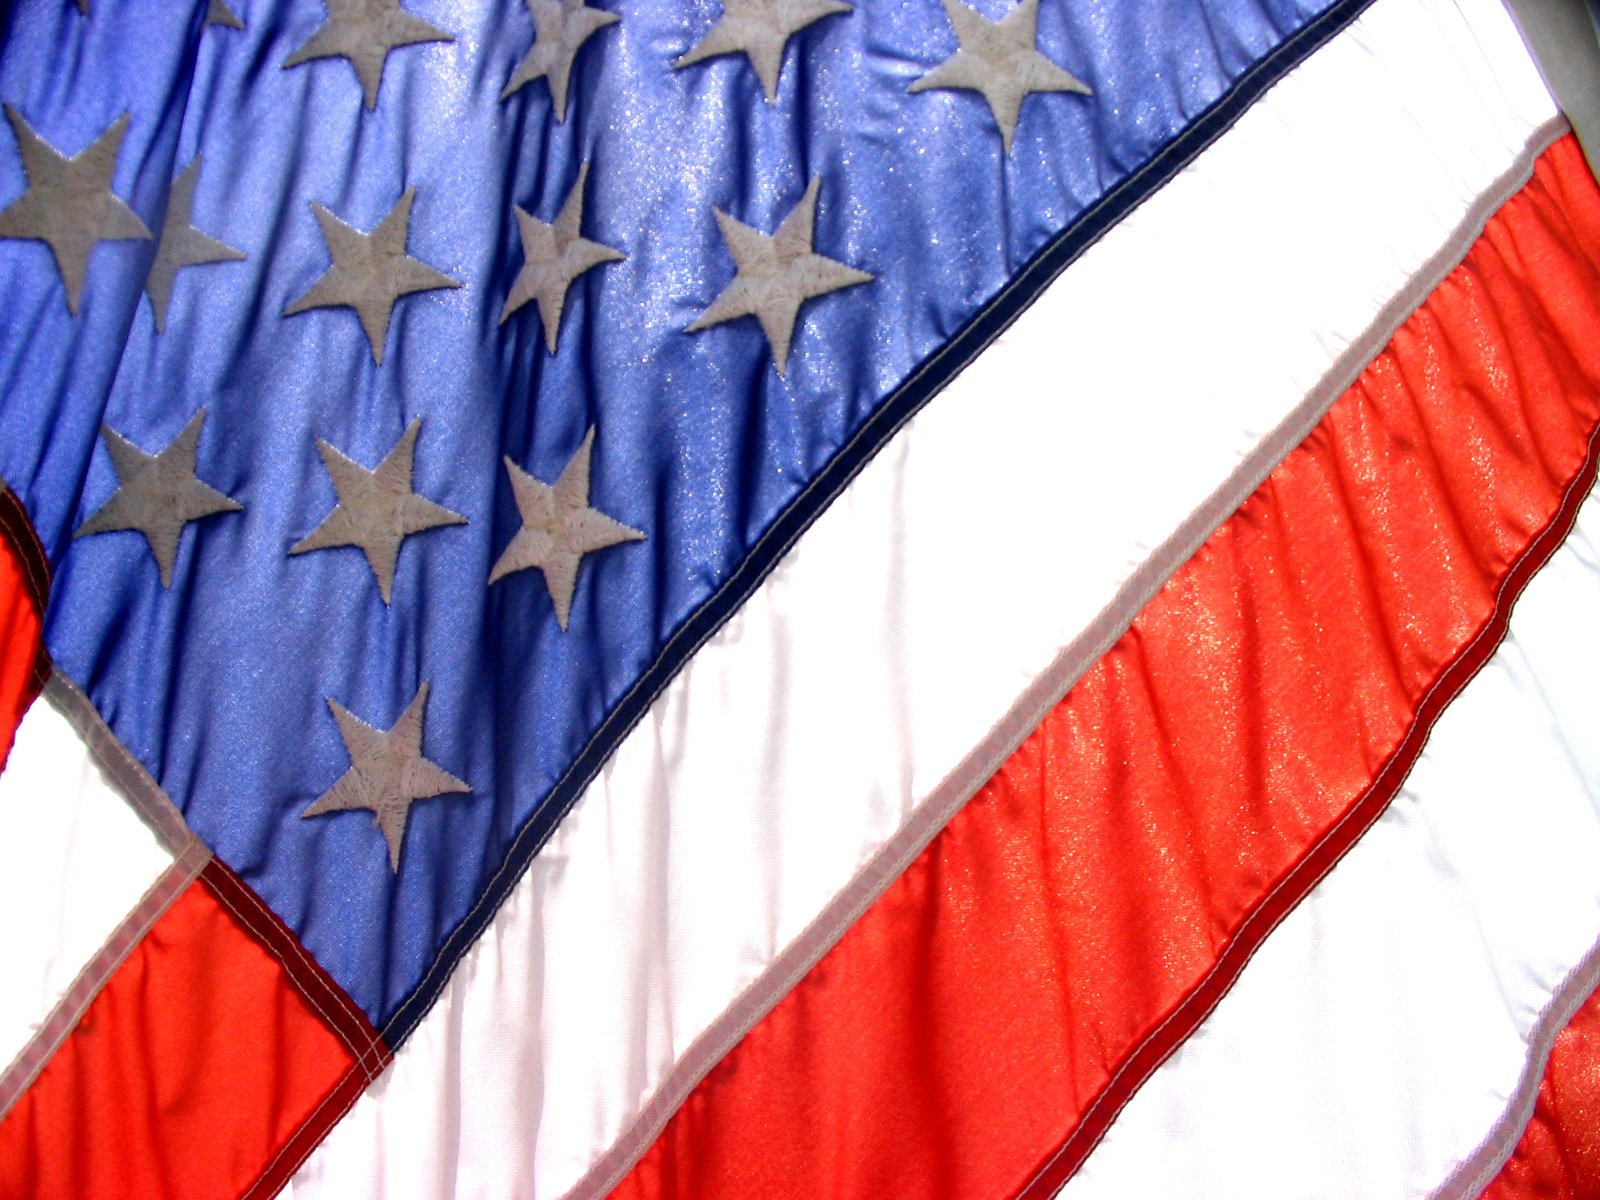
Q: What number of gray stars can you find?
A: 15